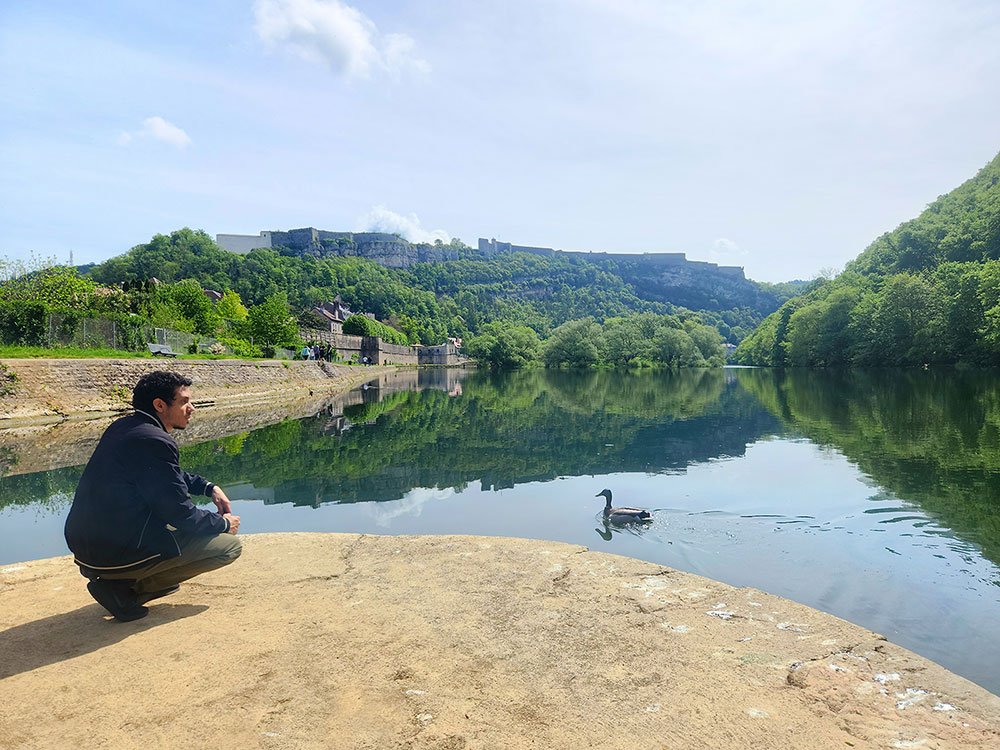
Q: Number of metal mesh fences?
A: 1